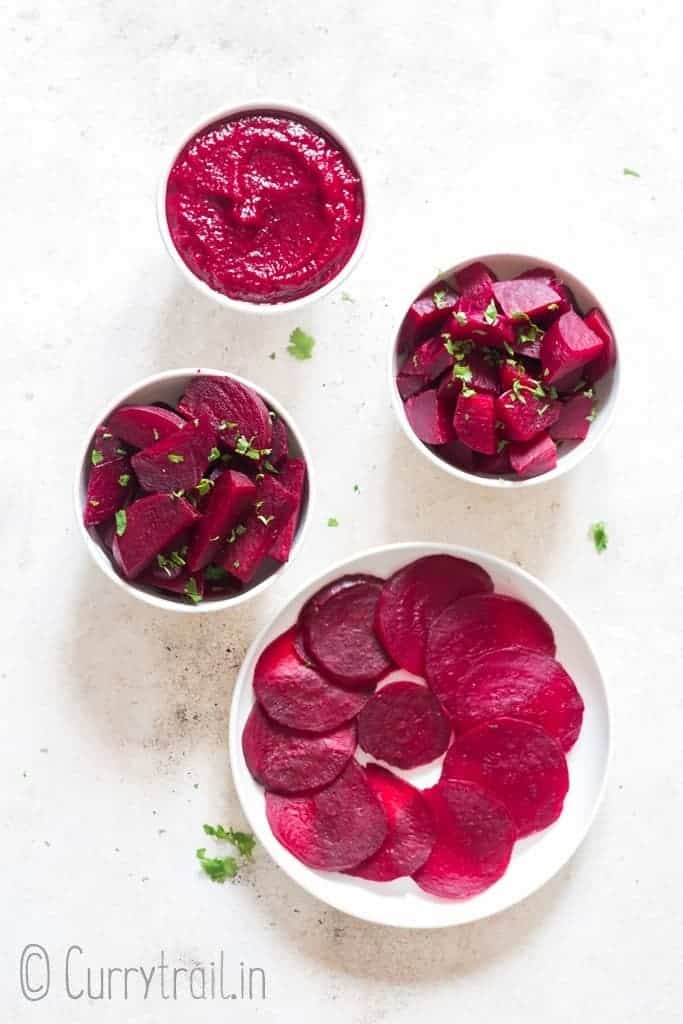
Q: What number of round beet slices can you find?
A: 11